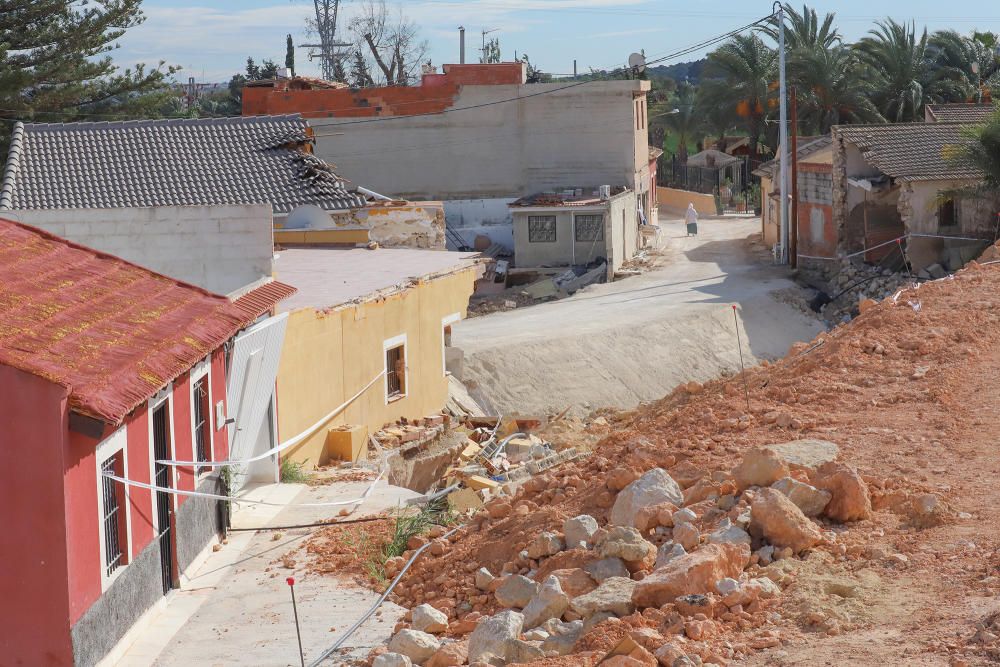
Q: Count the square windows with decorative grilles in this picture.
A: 2